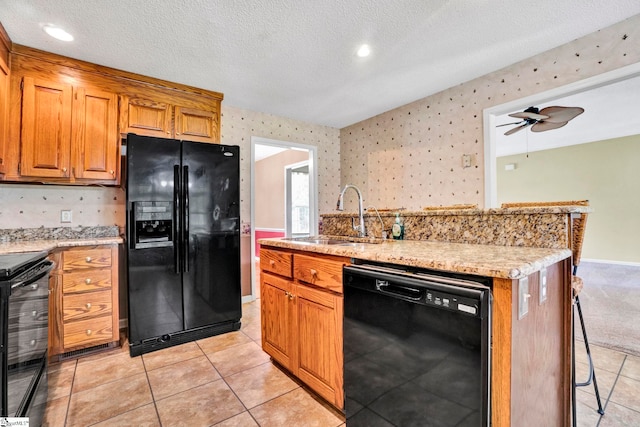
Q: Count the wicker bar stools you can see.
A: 3